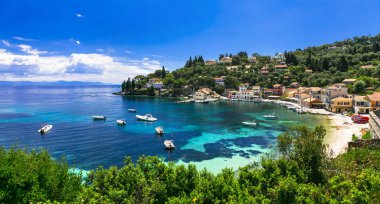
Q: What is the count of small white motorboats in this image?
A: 9